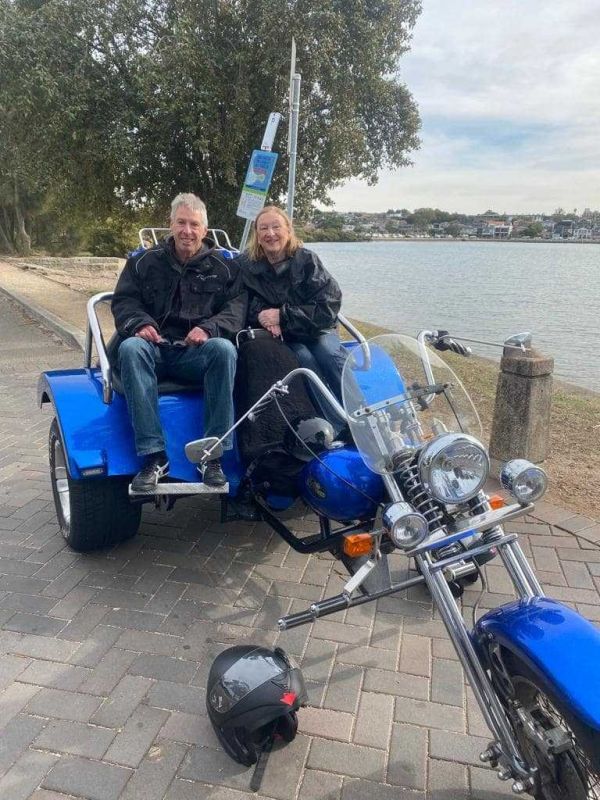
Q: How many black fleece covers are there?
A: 1